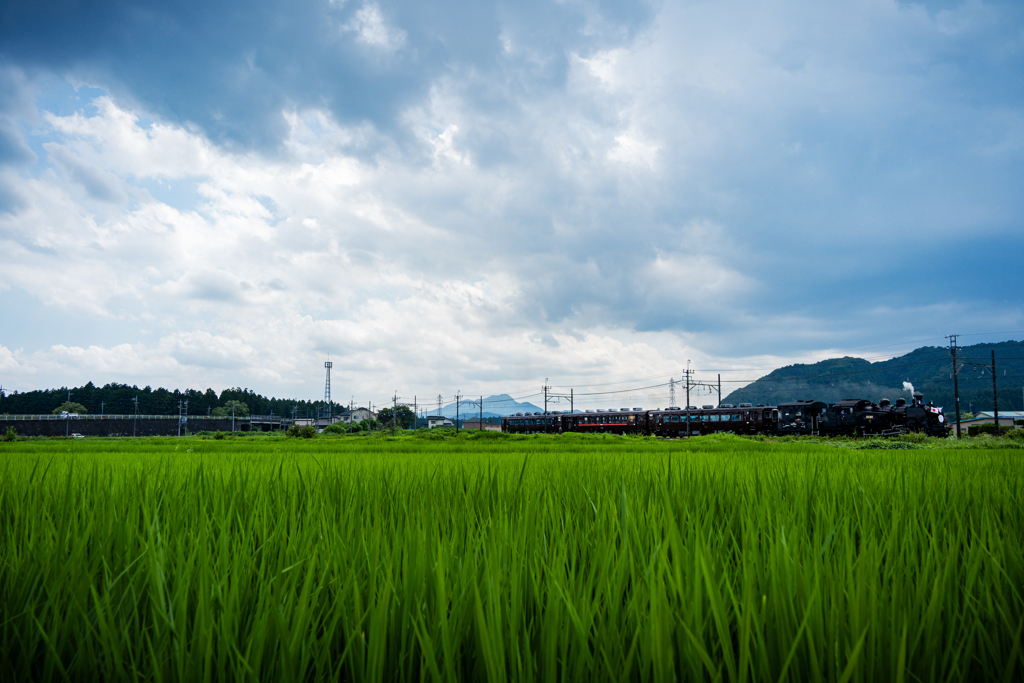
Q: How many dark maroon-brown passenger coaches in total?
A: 3